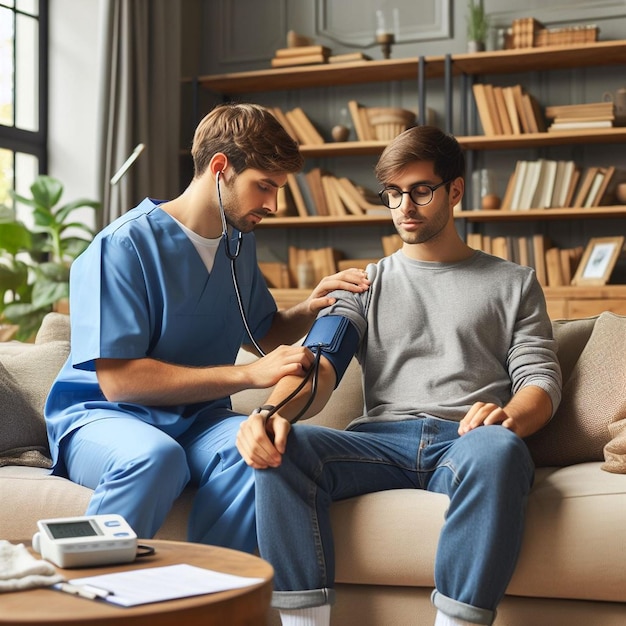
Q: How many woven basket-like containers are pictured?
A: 1